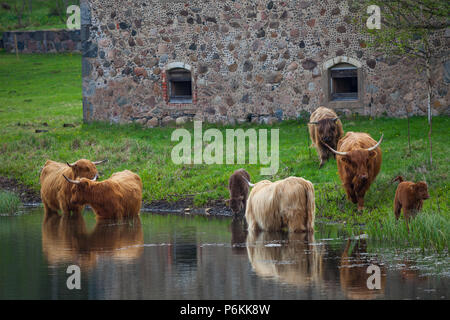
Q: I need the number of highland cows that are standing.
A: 7